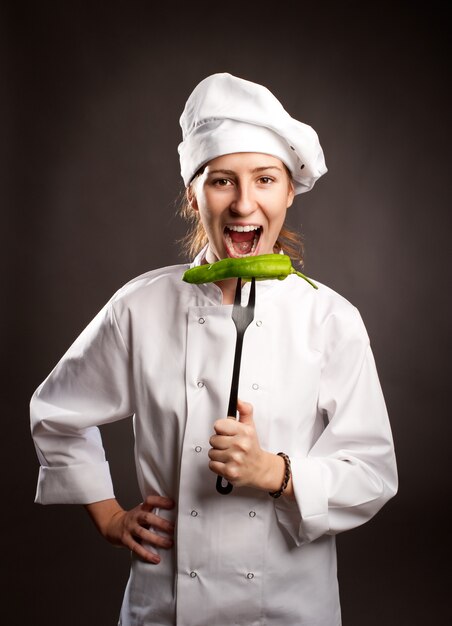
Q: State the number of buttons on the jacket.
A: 9